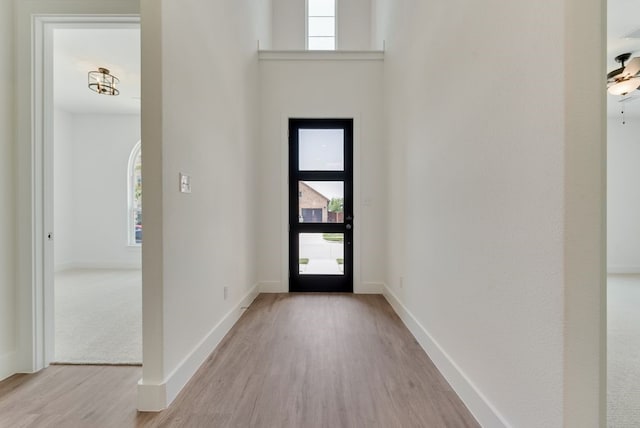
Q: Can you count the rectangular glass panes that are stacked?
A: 3